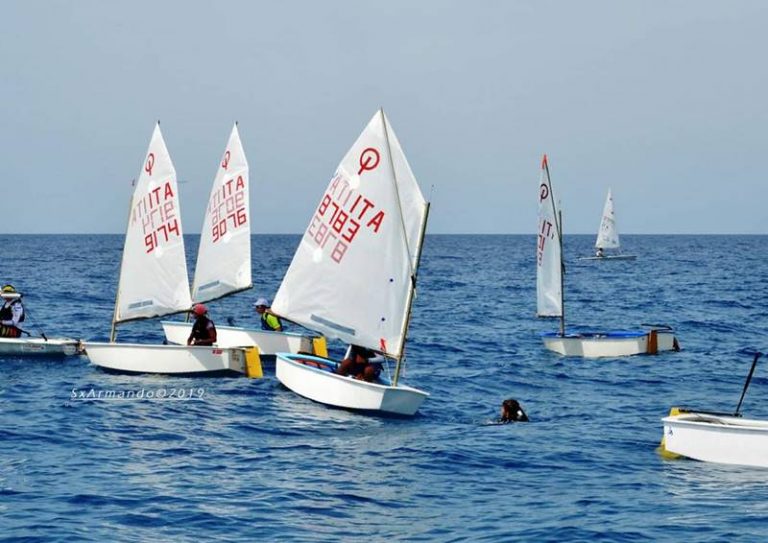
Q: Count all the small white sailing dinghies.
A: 7